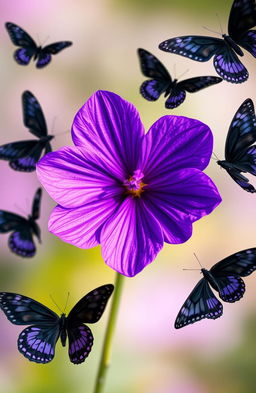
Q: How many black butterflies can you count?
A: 8